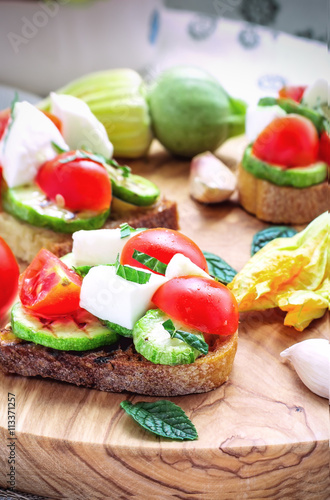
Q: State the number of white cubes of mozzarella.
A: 7